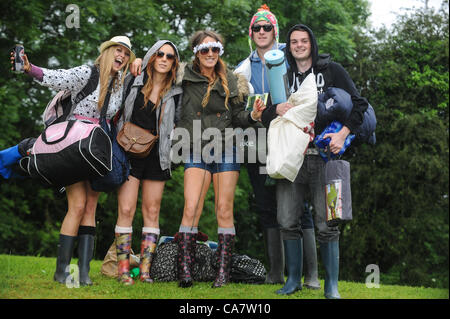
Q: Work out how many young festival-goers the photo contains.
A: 5